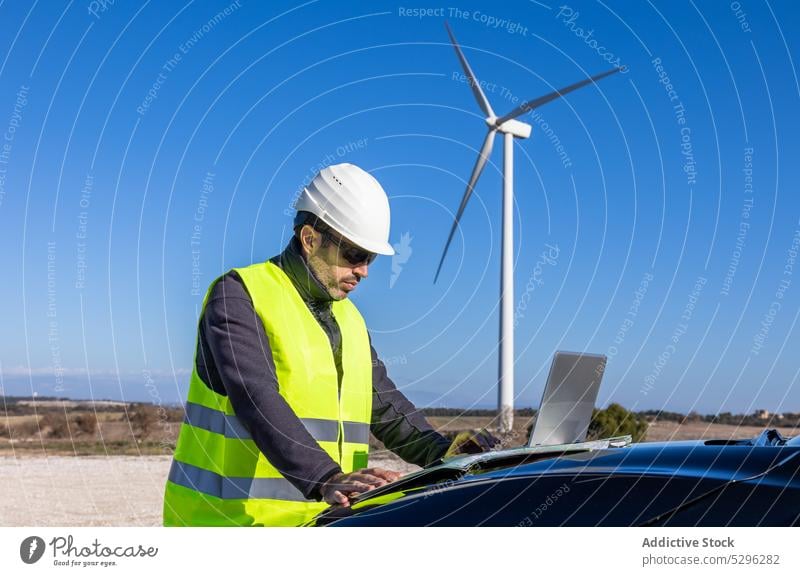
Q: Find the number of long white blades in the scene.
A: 3